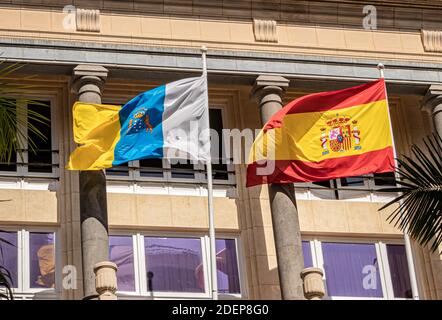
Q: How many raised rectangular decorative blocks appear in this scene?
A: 3